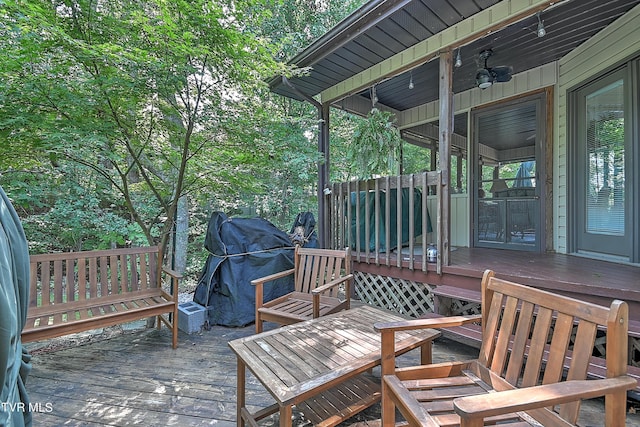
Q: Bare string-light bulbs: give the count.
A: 4